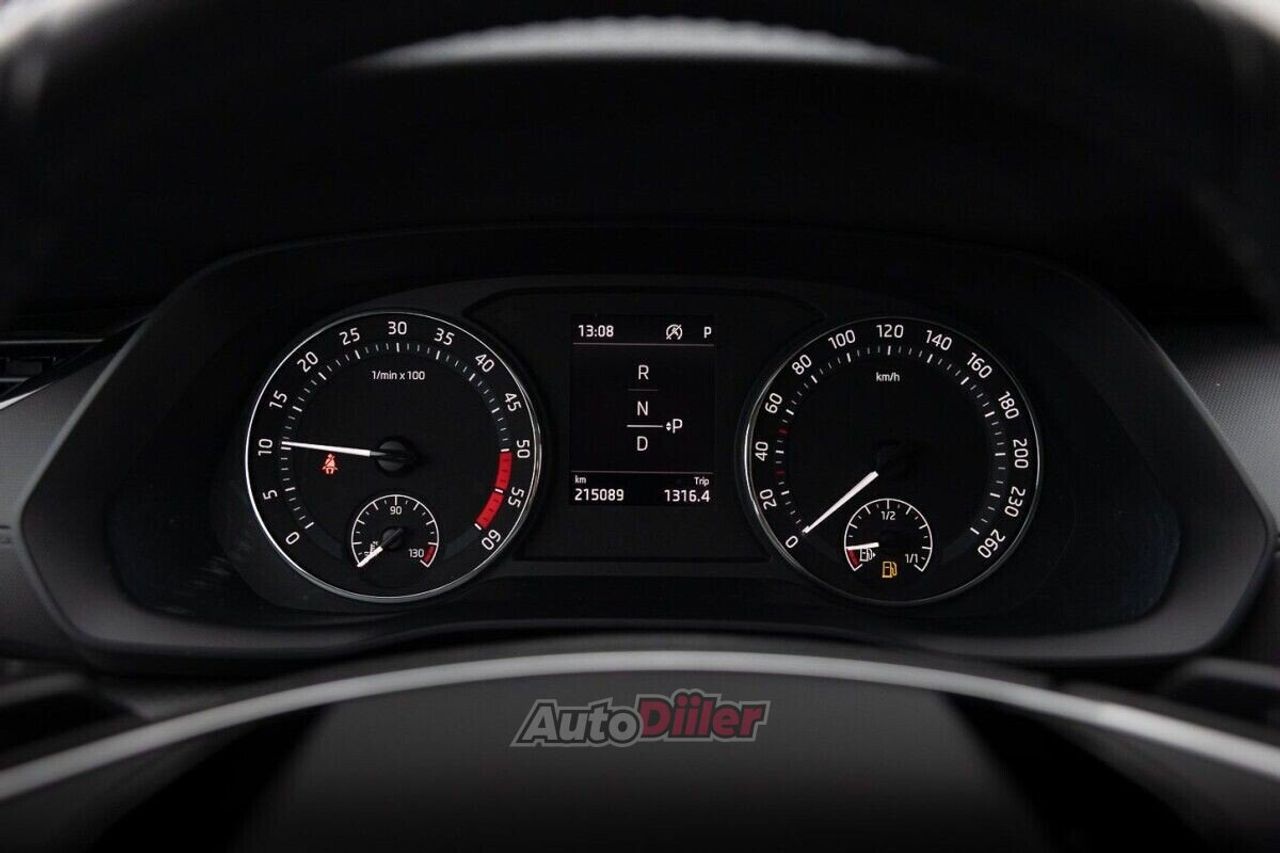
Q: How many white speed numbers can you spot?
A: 13